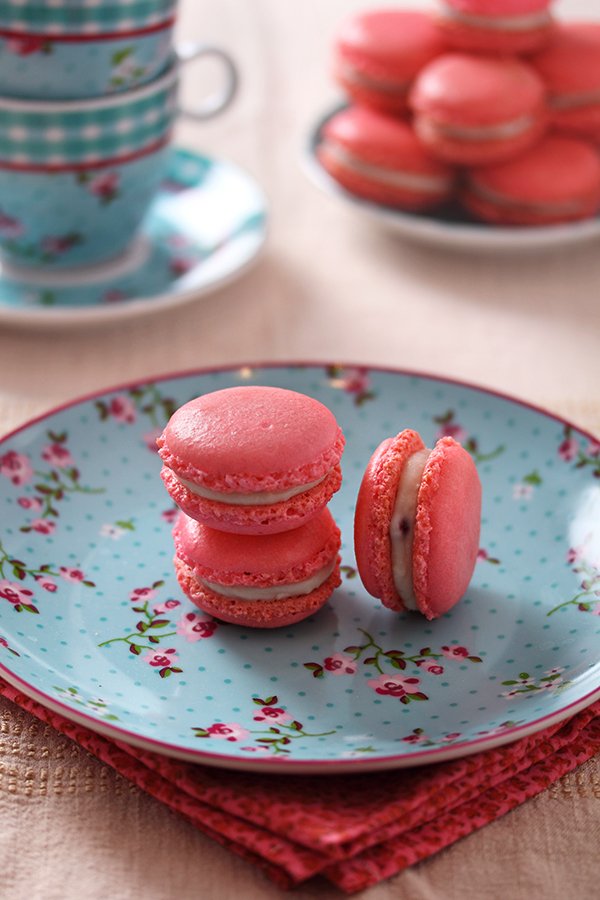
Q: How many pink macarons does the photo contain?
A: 9